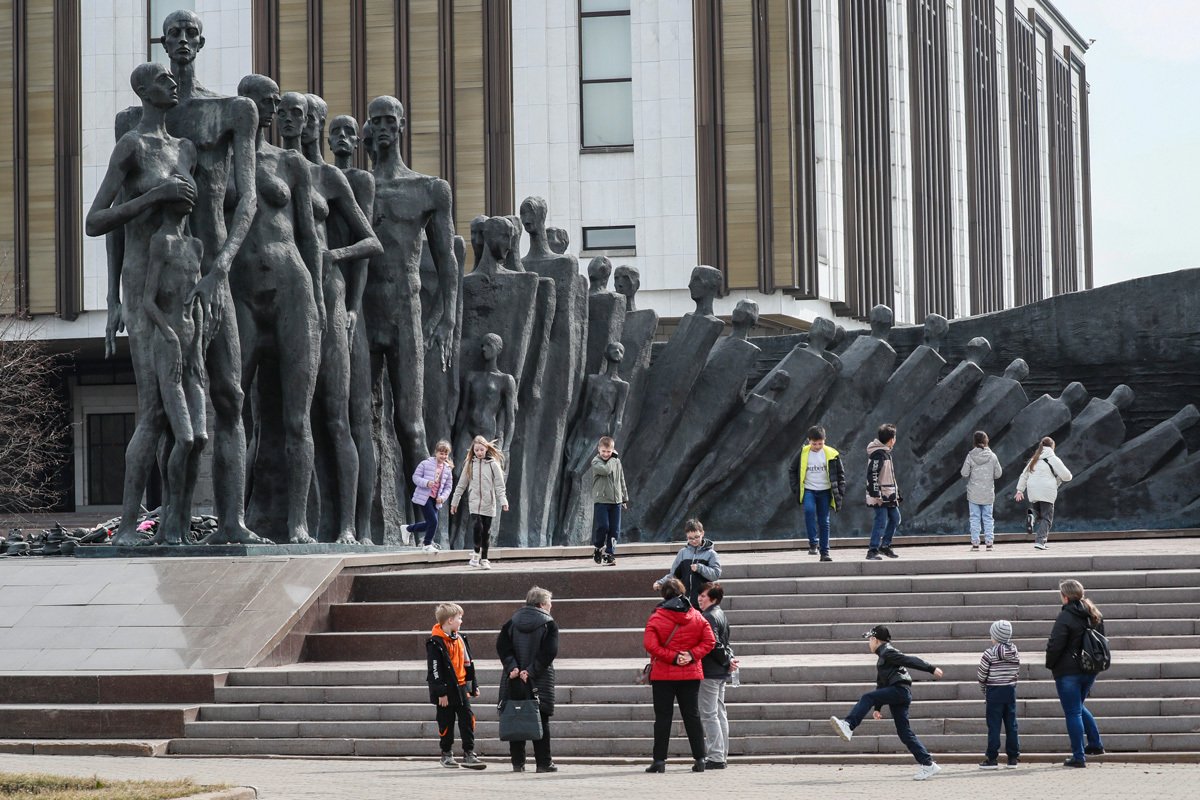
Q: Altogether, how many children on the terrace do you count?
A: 7